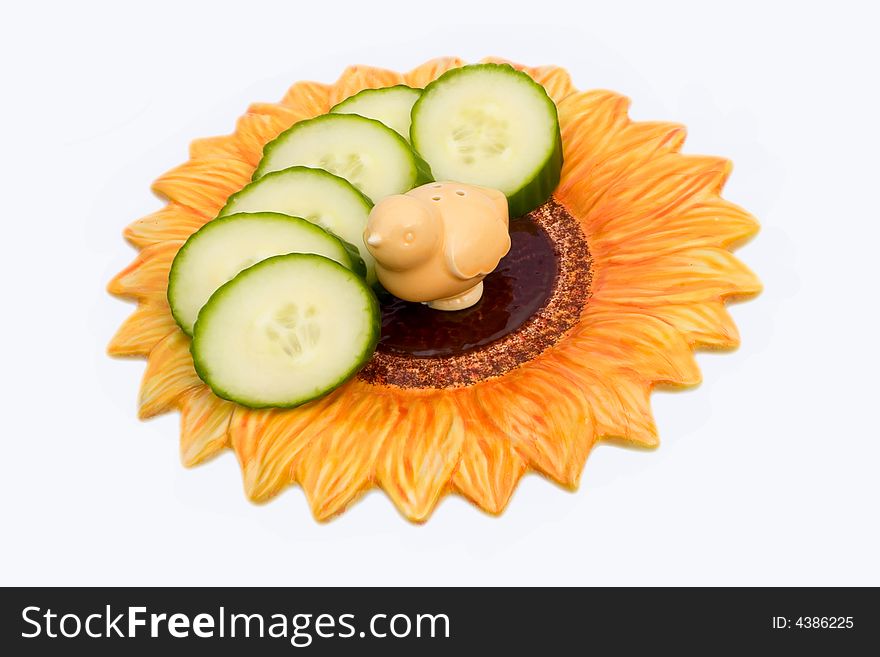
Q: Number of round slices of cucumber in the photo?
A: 6